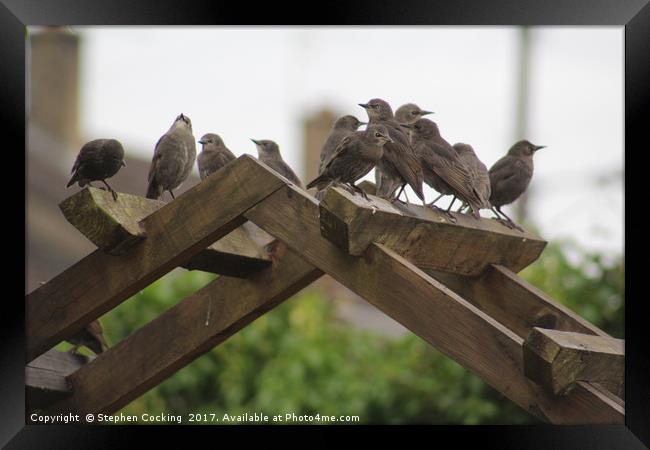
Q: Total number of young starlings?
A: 11